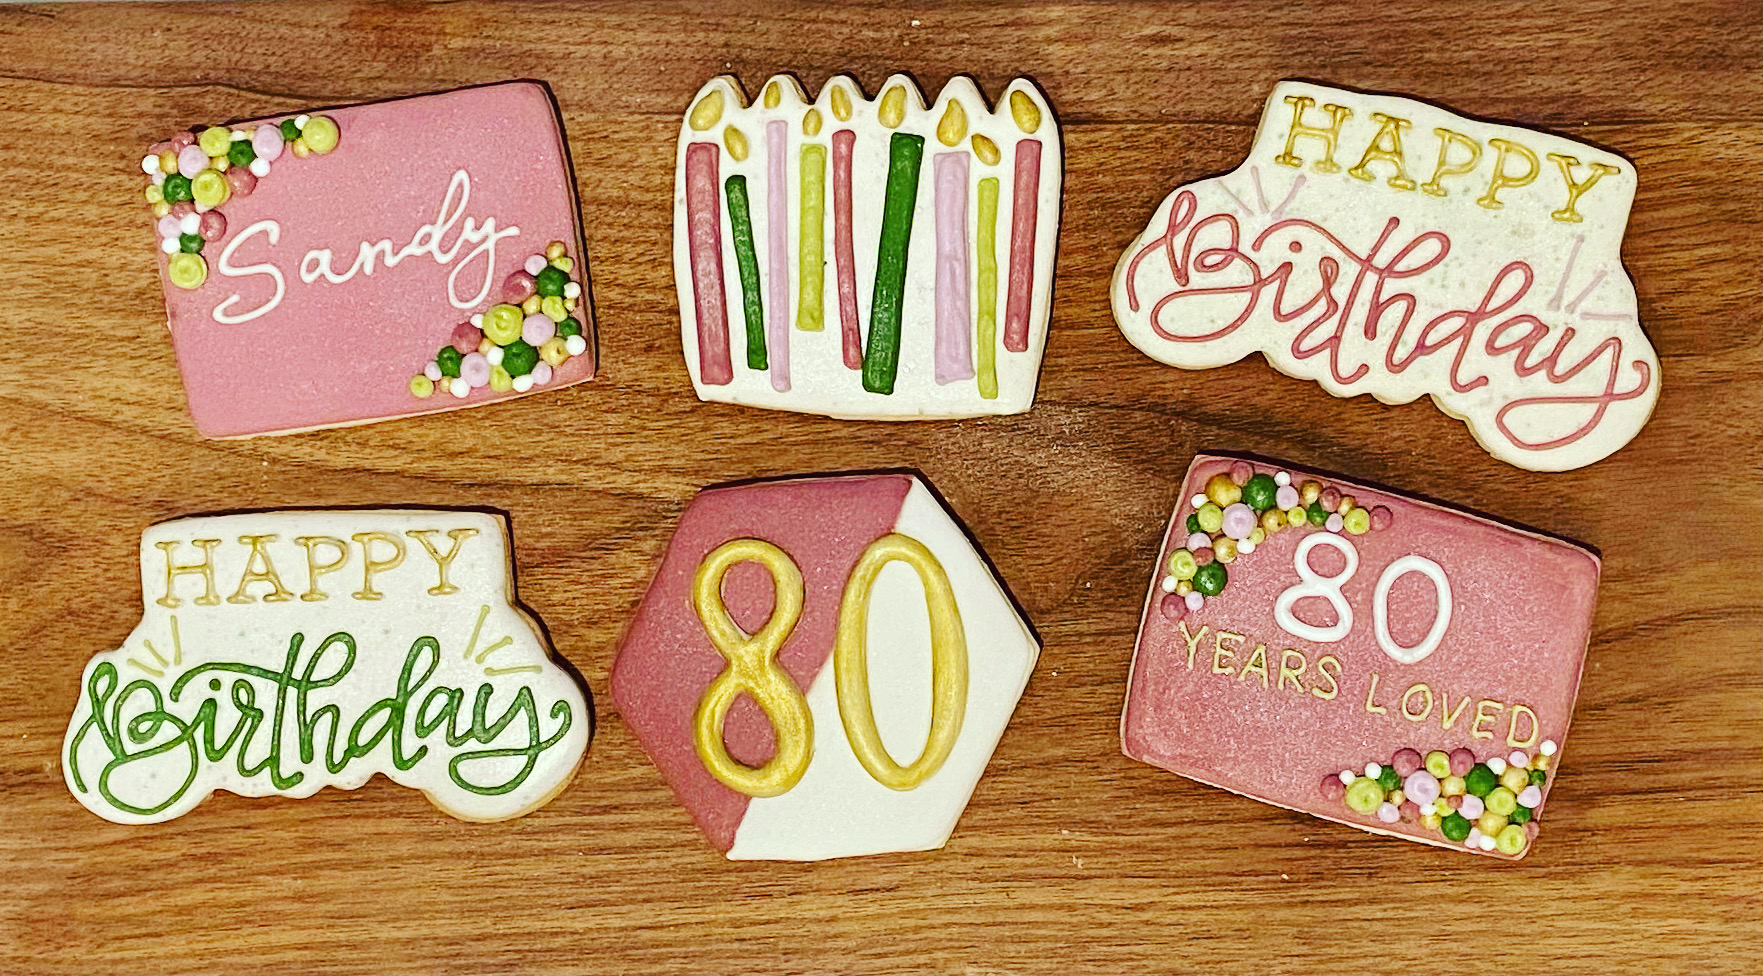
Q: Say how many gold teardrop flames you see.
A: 9